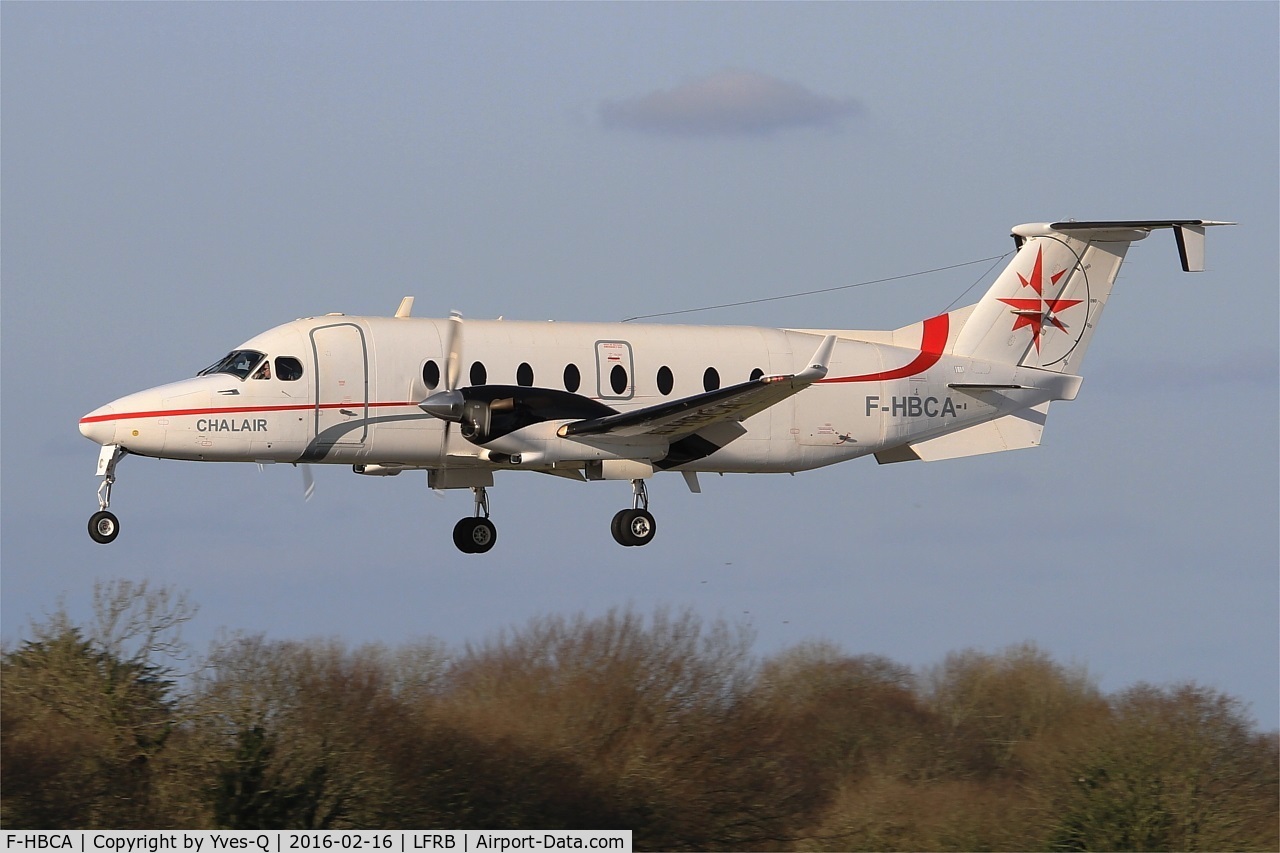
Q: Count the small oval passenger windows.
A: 8